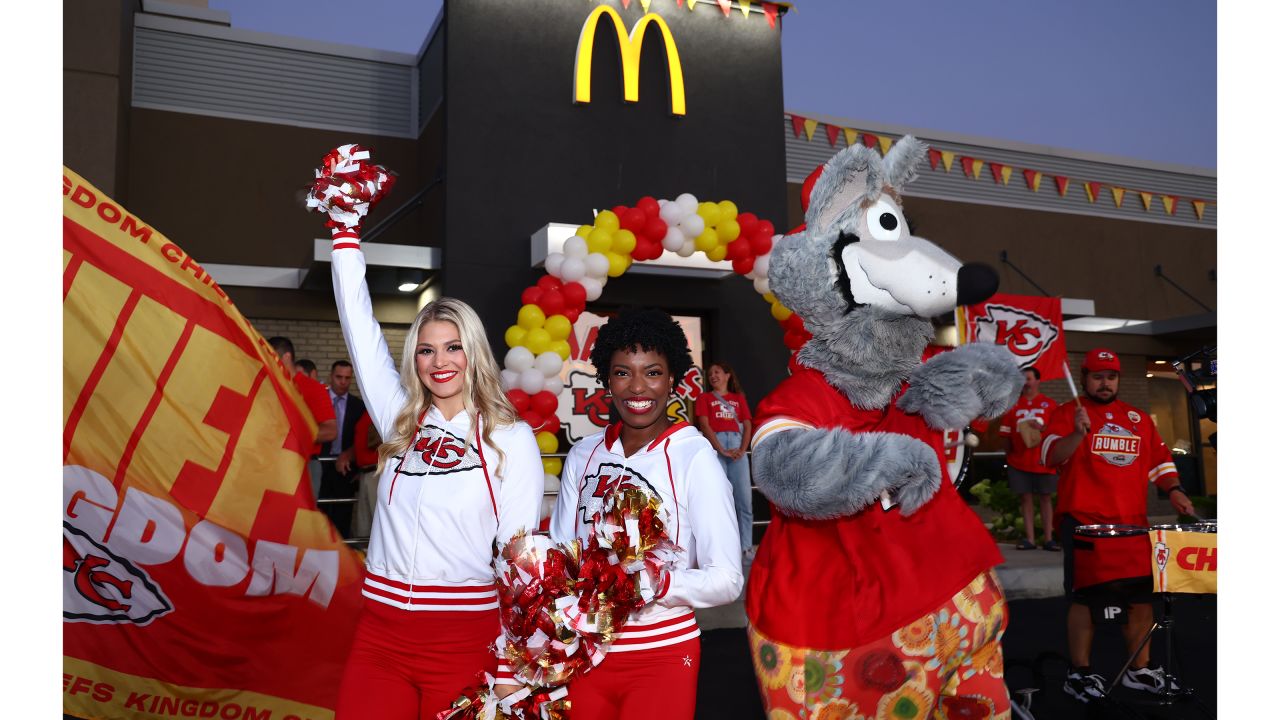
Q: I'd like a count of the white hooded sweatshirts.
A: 2